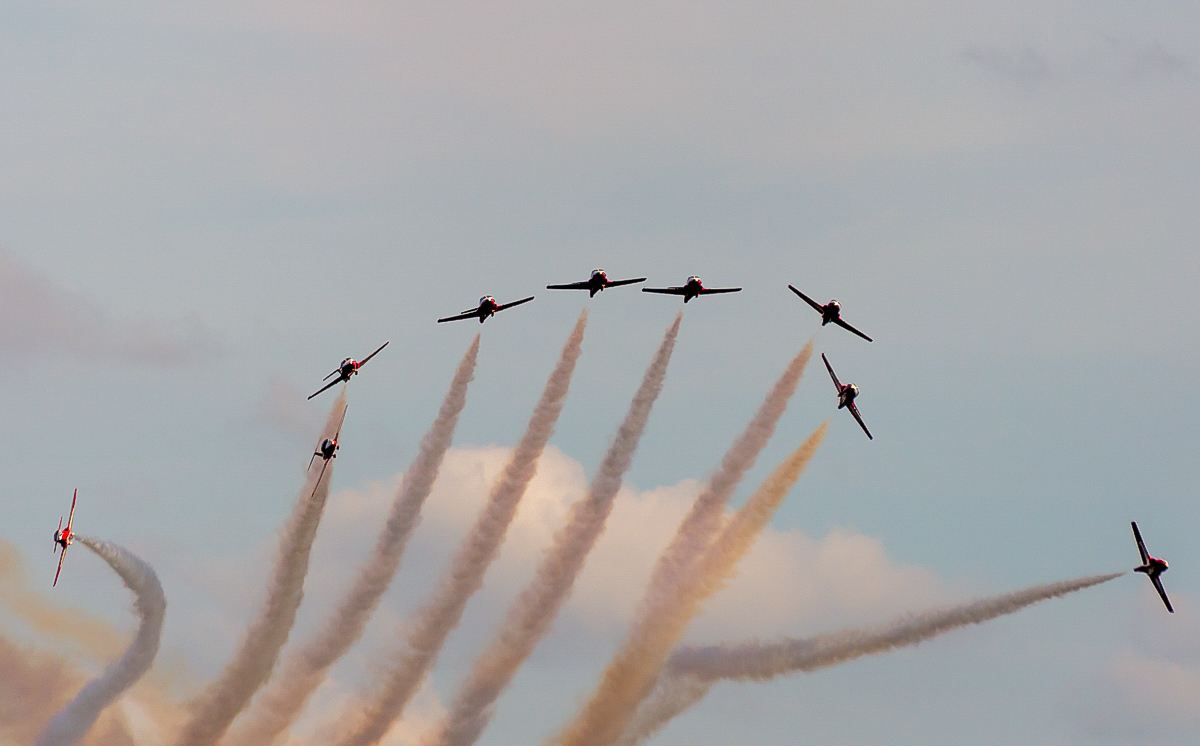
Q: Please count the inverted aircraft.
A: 0